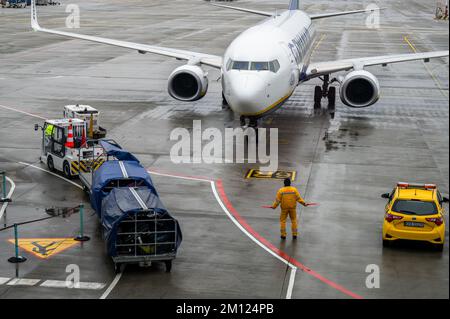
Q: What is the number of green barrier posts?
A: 3